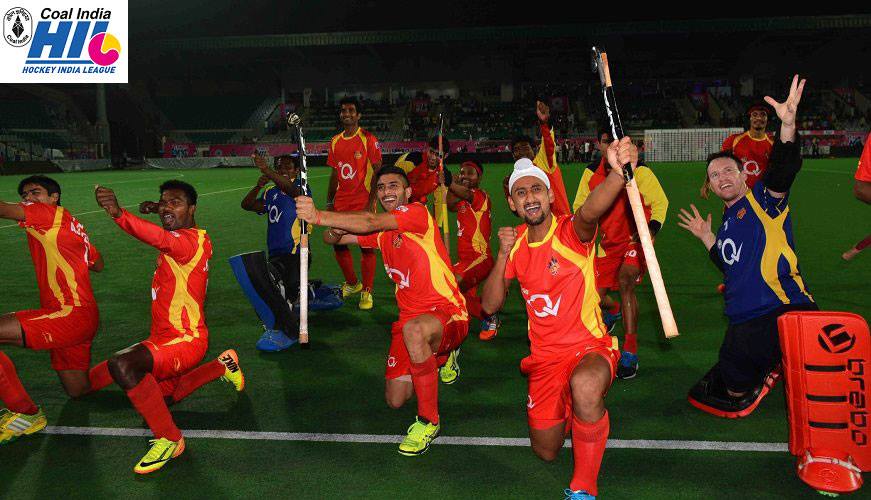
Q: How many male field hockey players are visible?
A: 13